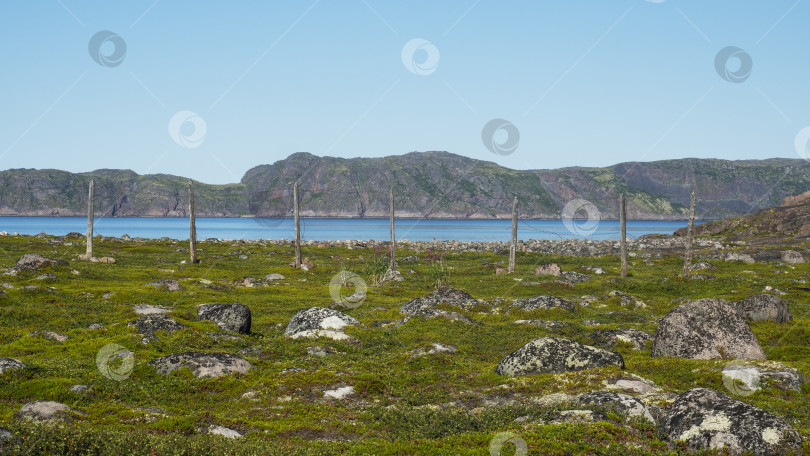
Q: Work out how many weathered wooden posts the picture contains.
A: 7